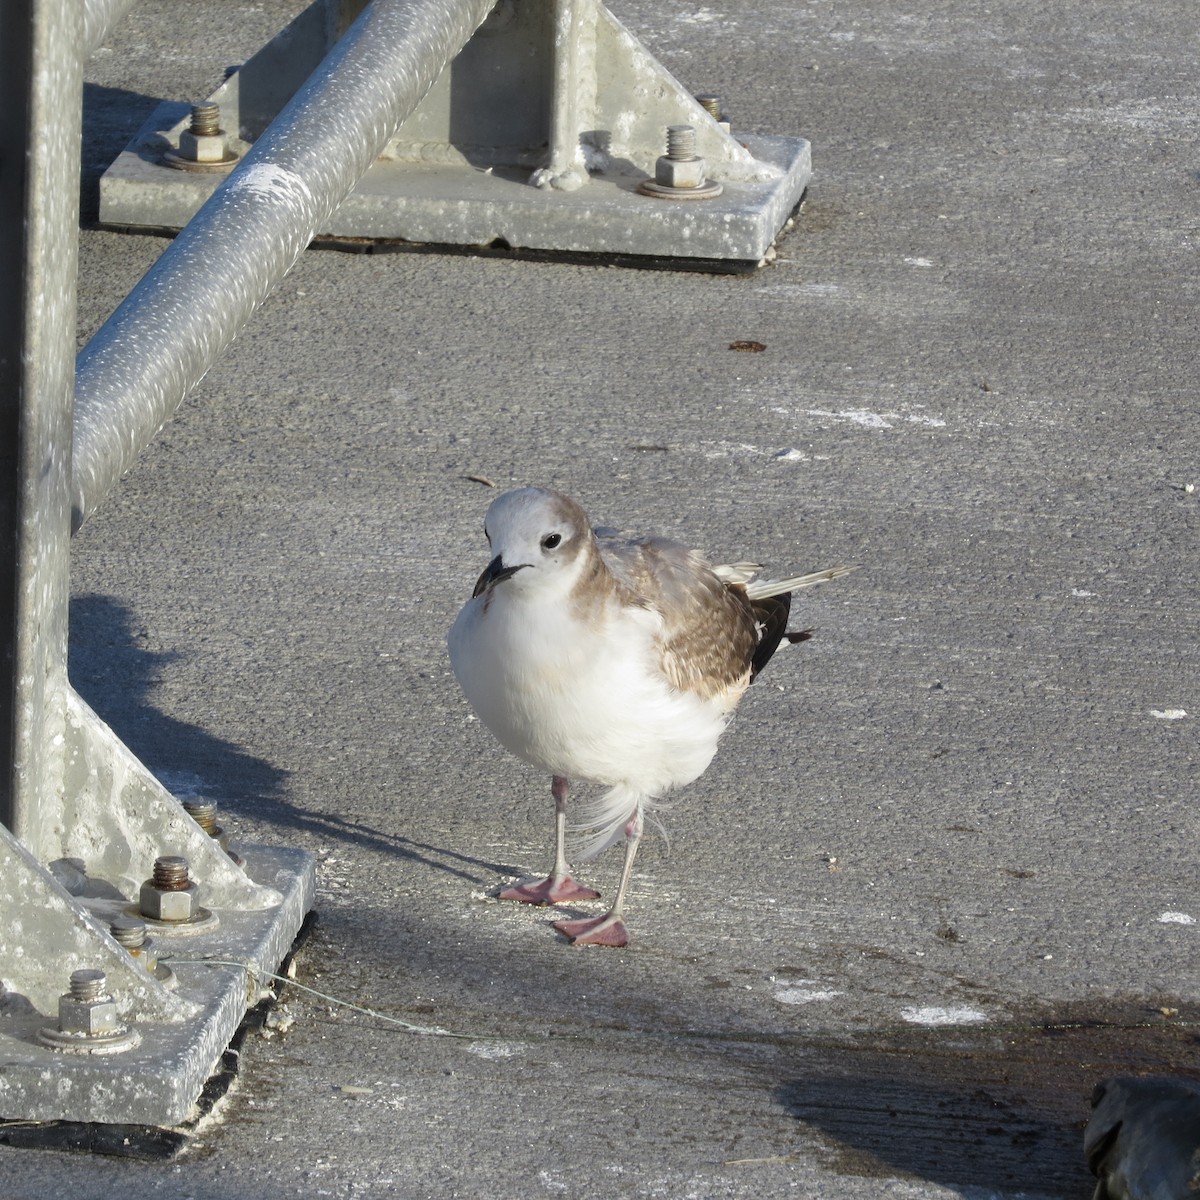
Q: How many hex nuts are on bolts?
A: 7